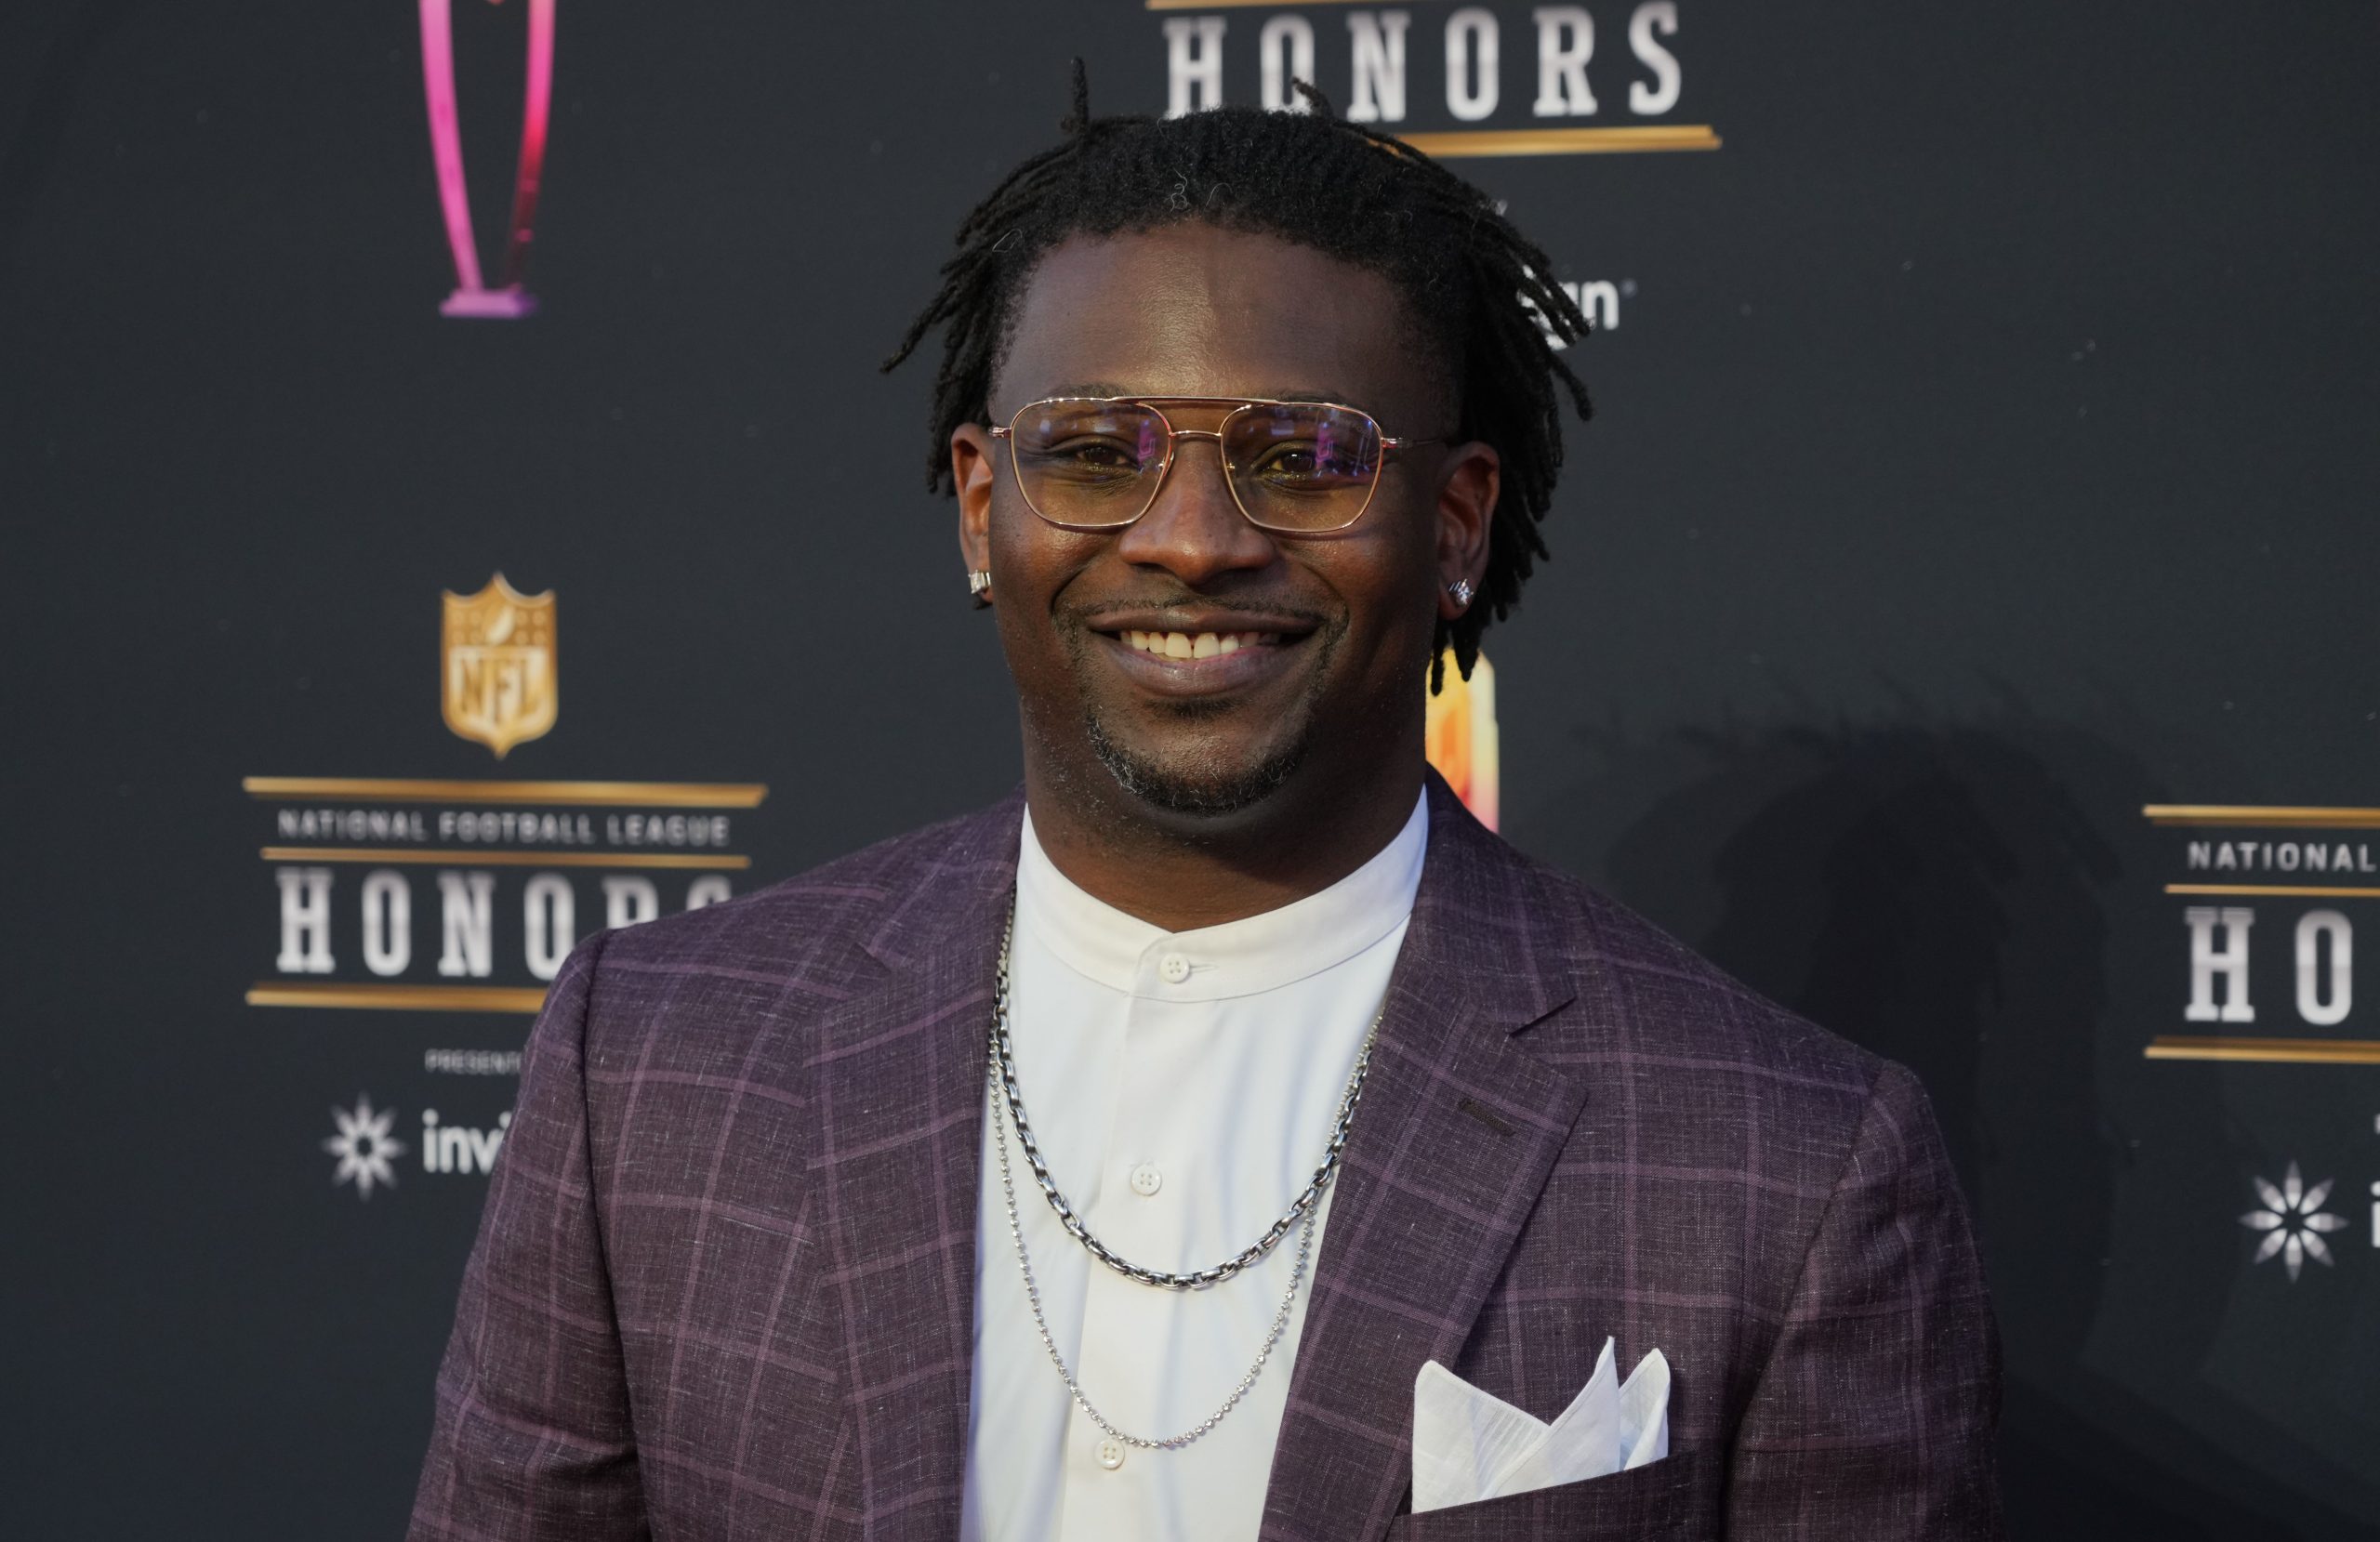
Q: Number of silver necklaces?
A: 2